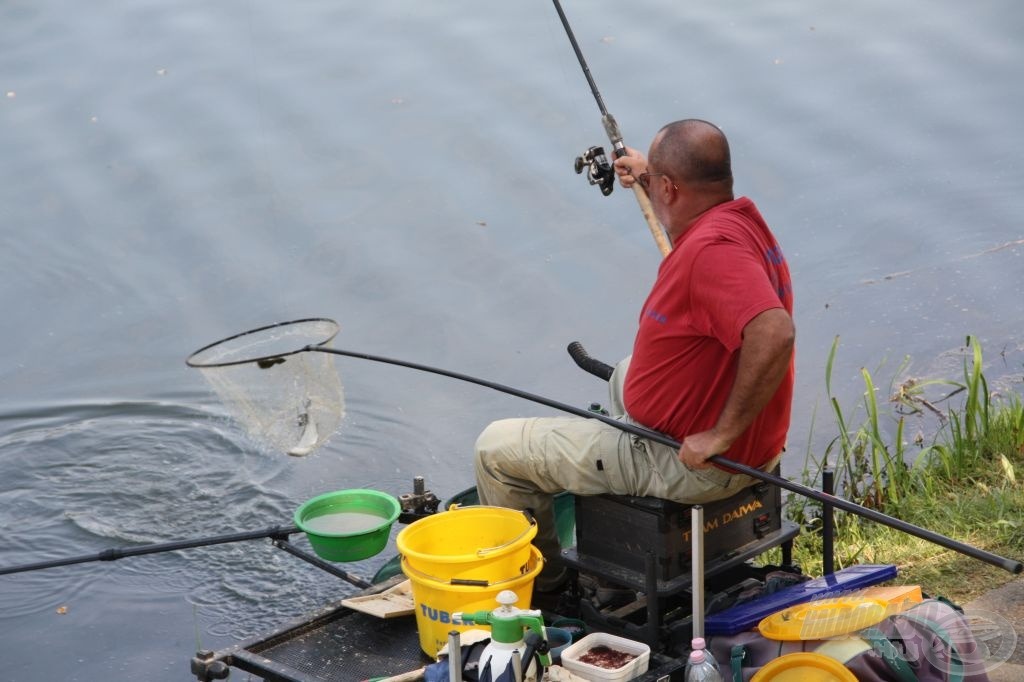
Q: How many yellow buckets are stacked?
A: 2